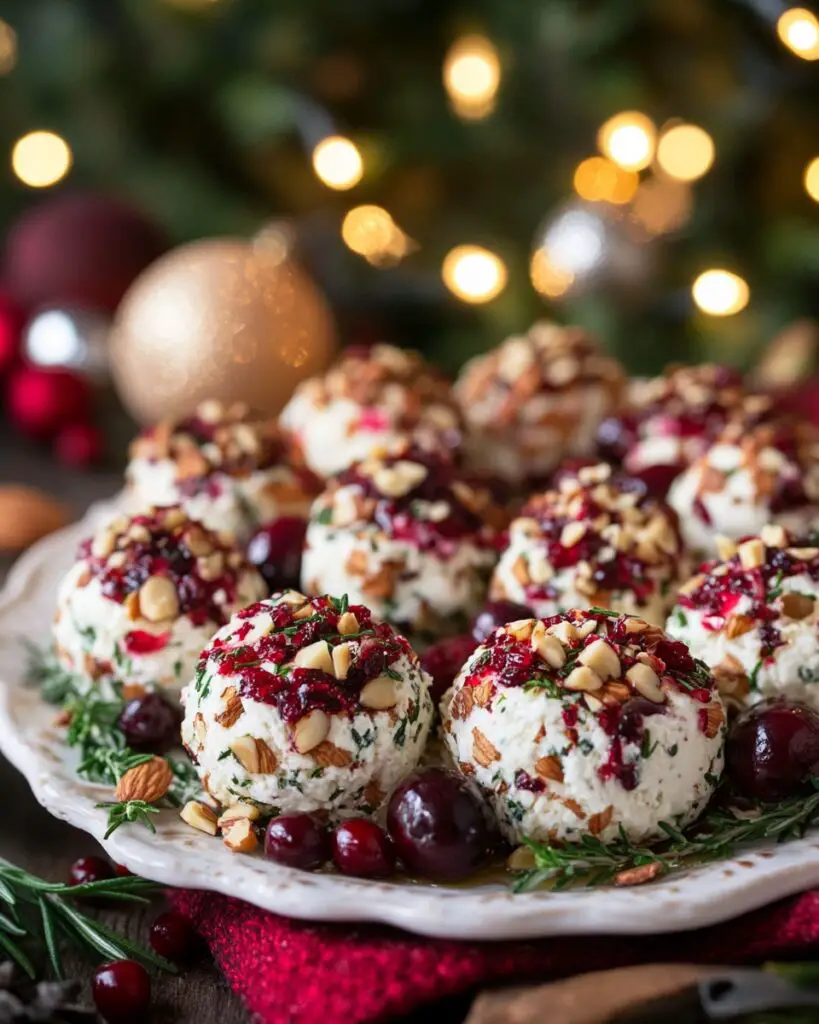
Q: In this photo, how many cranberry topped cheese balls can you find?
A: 11